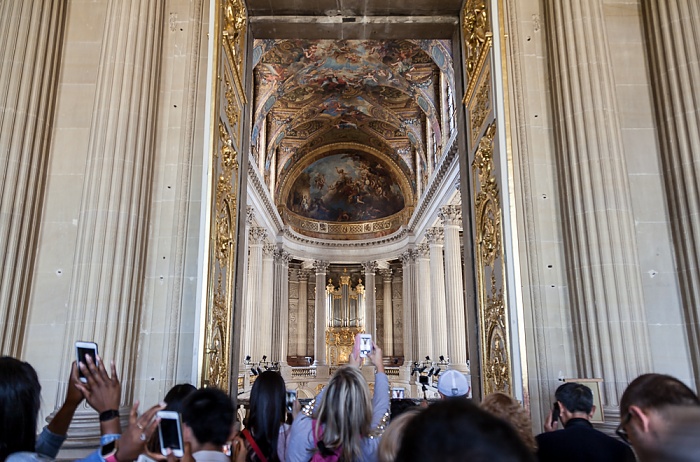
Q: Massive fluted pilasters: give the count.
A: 4